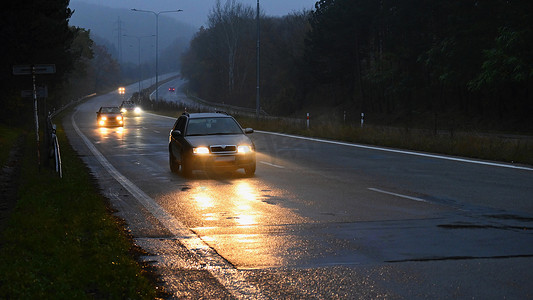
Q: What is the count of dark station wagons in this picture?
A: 1